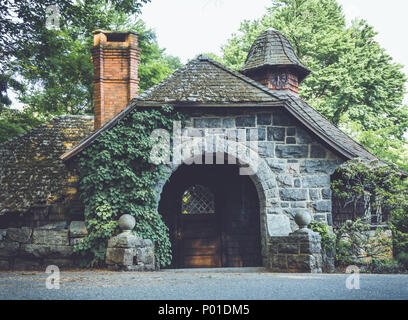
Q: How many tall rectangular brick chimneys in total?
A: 1